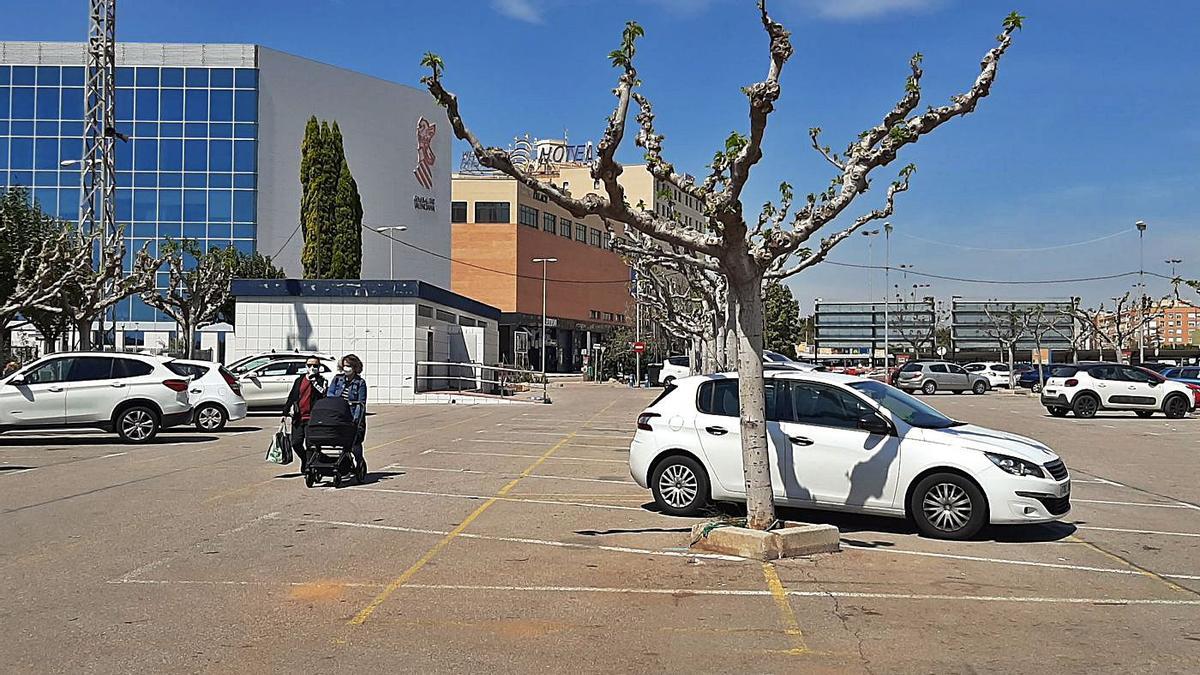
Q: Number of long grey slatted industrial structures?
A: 2